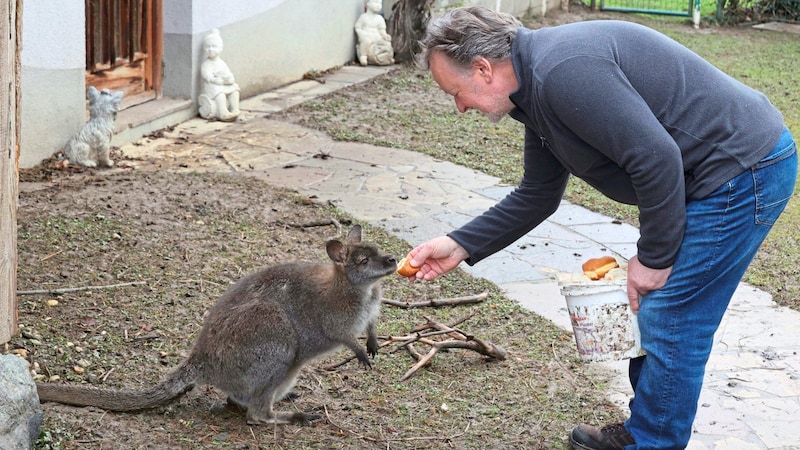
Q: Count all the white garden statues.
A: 3